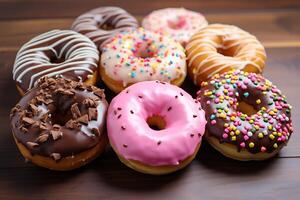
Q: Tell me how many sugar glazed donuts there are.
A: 1